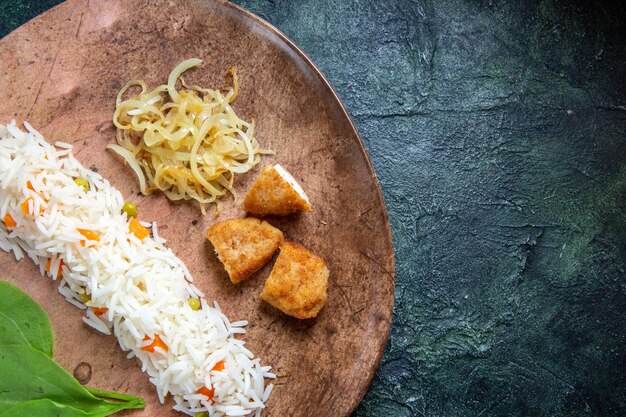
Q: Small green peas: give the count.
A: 5